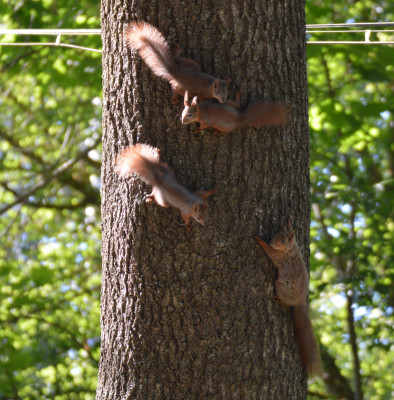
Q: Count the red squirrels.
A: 4